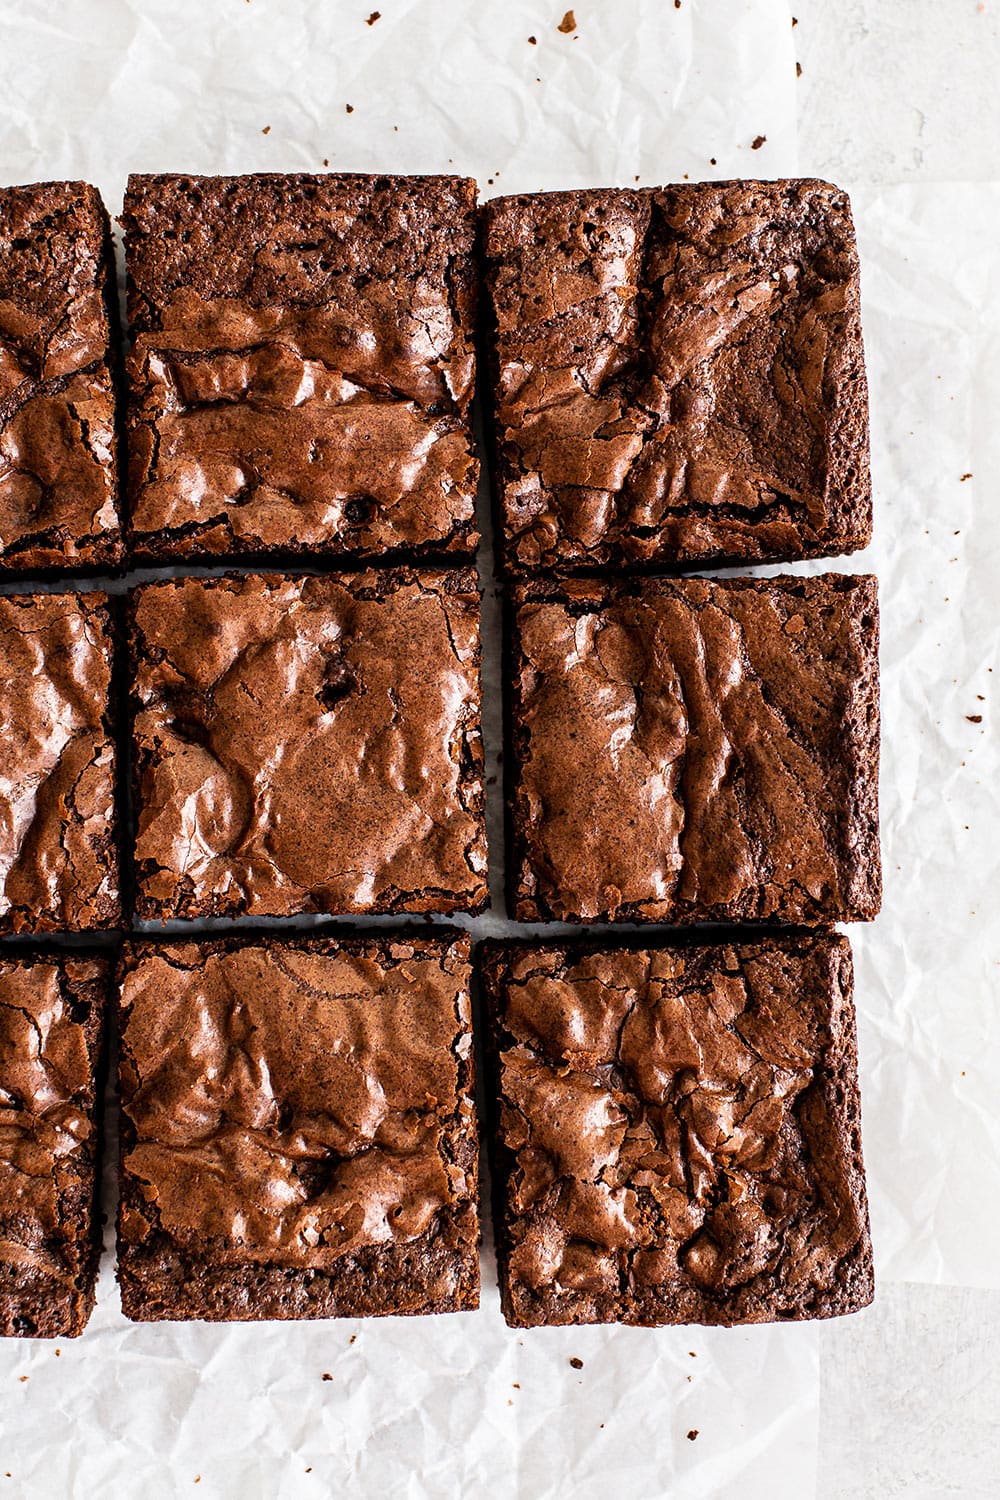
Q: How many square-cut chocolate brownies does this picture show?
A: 9